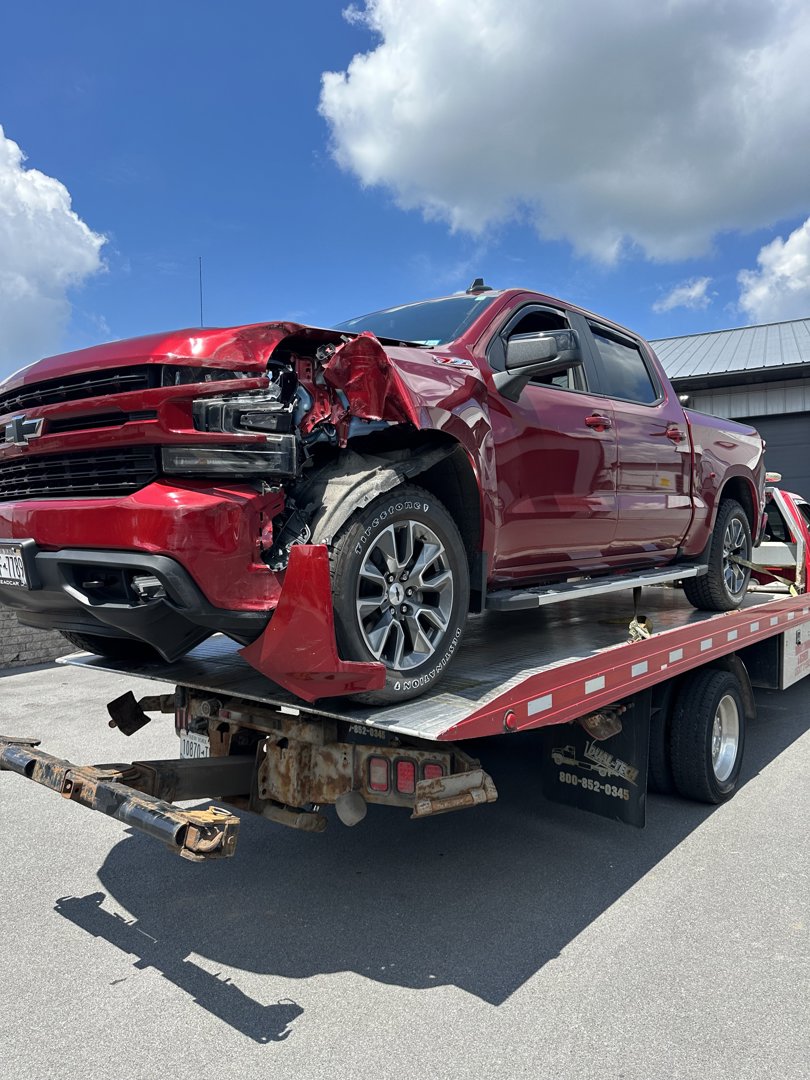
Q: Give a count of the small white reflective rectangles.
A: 10